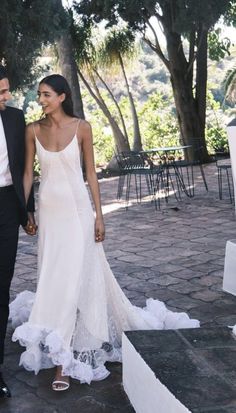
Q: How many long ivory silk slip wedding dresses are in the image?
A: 1